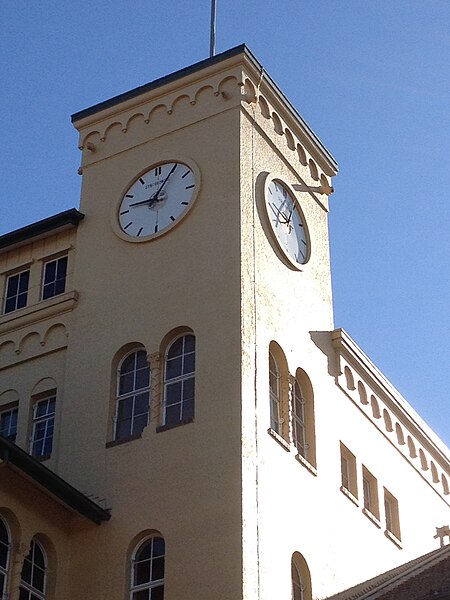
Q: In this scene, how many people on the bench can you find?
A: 0